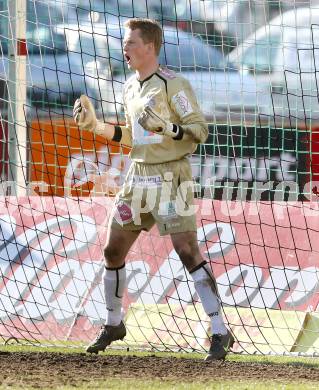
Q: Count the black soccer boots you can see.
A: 2